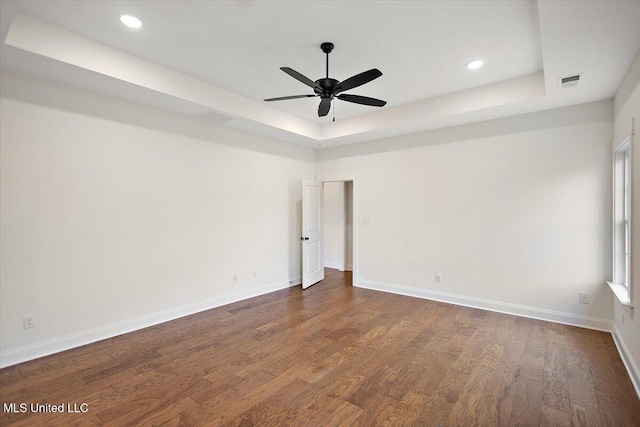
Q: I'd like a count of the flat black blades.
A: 5